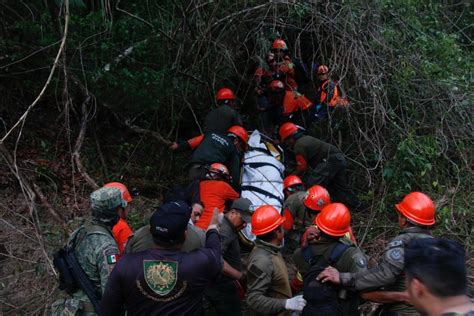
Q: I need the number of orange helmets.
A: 13